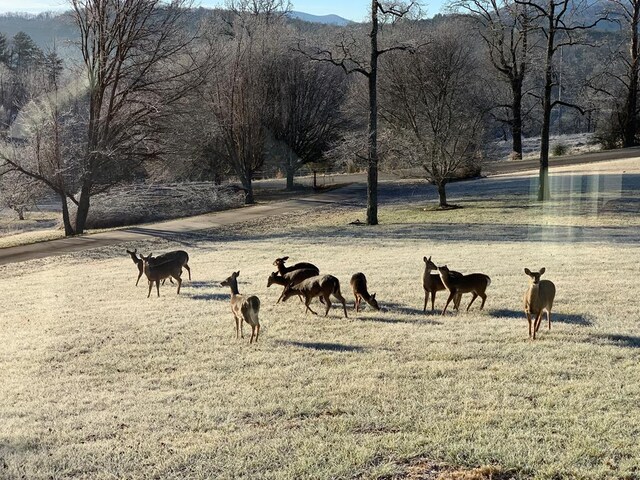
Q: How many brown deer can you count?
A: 10